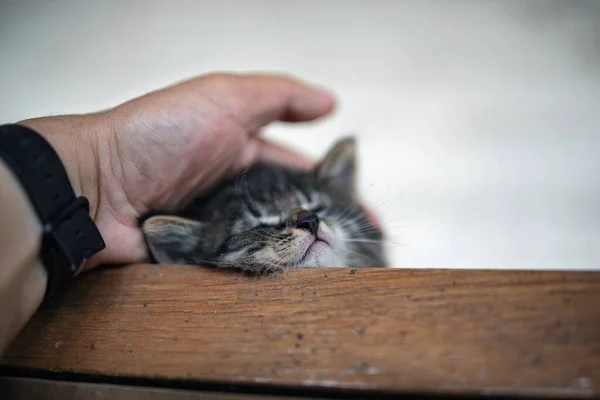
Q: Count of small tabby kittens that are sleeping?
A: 1